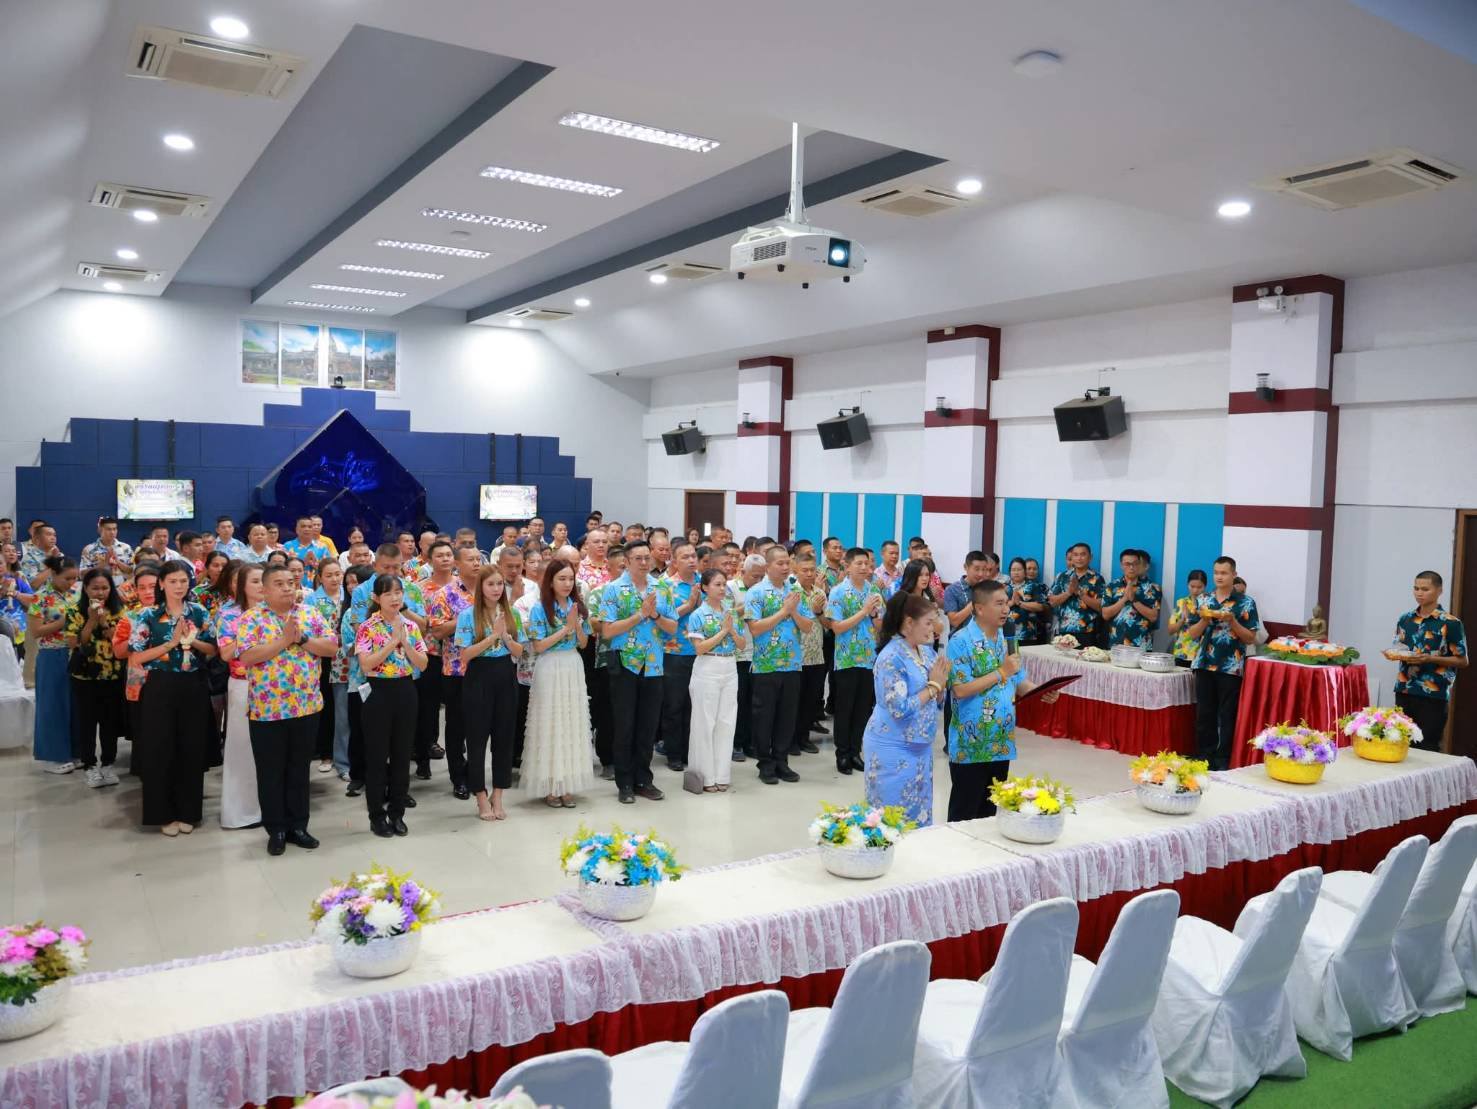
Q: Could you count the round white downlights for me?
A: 10